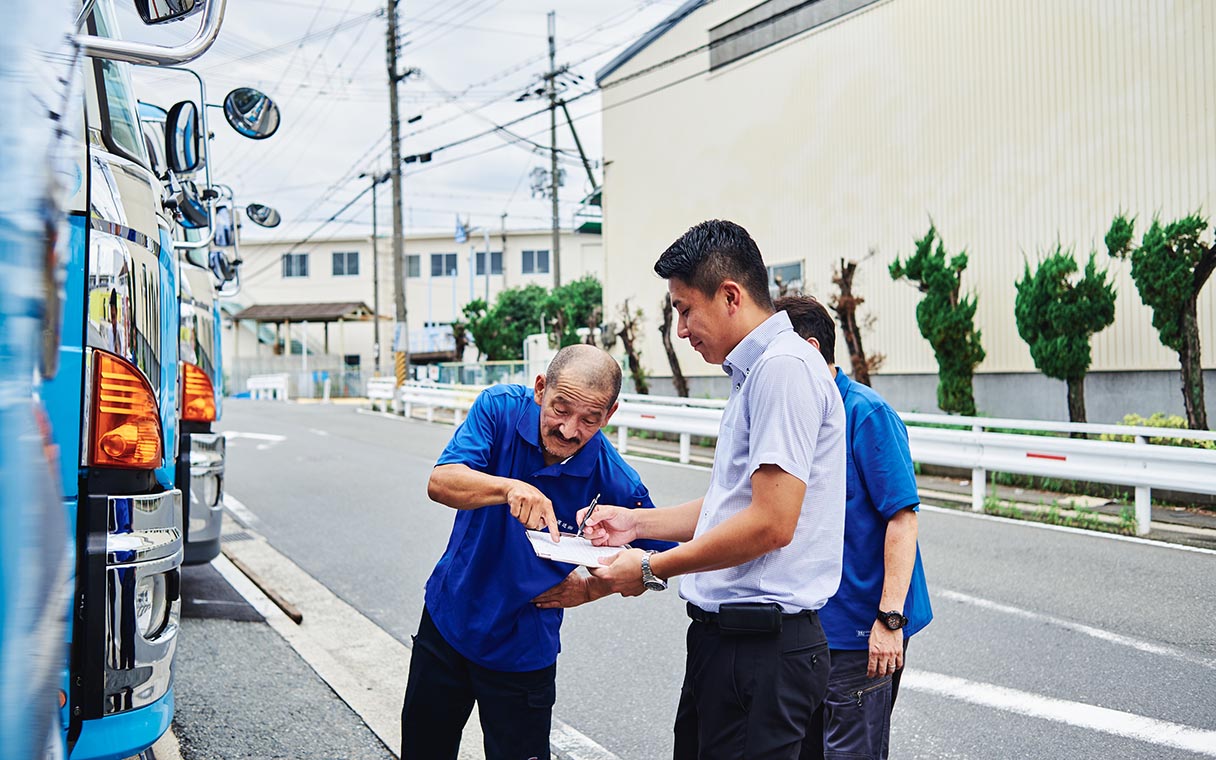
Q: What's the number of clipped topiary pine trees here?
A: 3